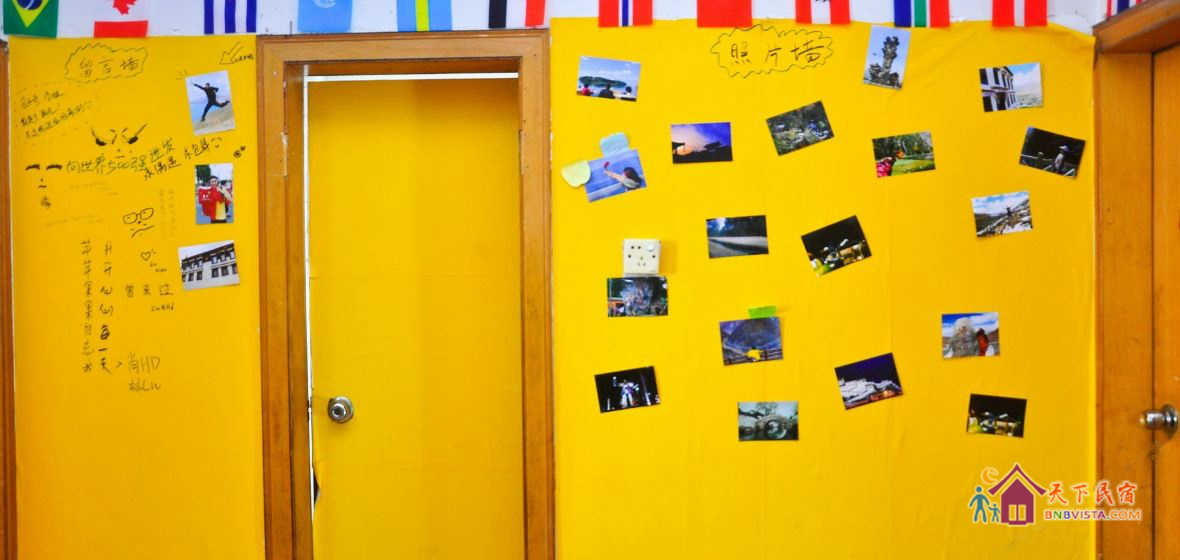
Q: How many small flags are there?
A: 12